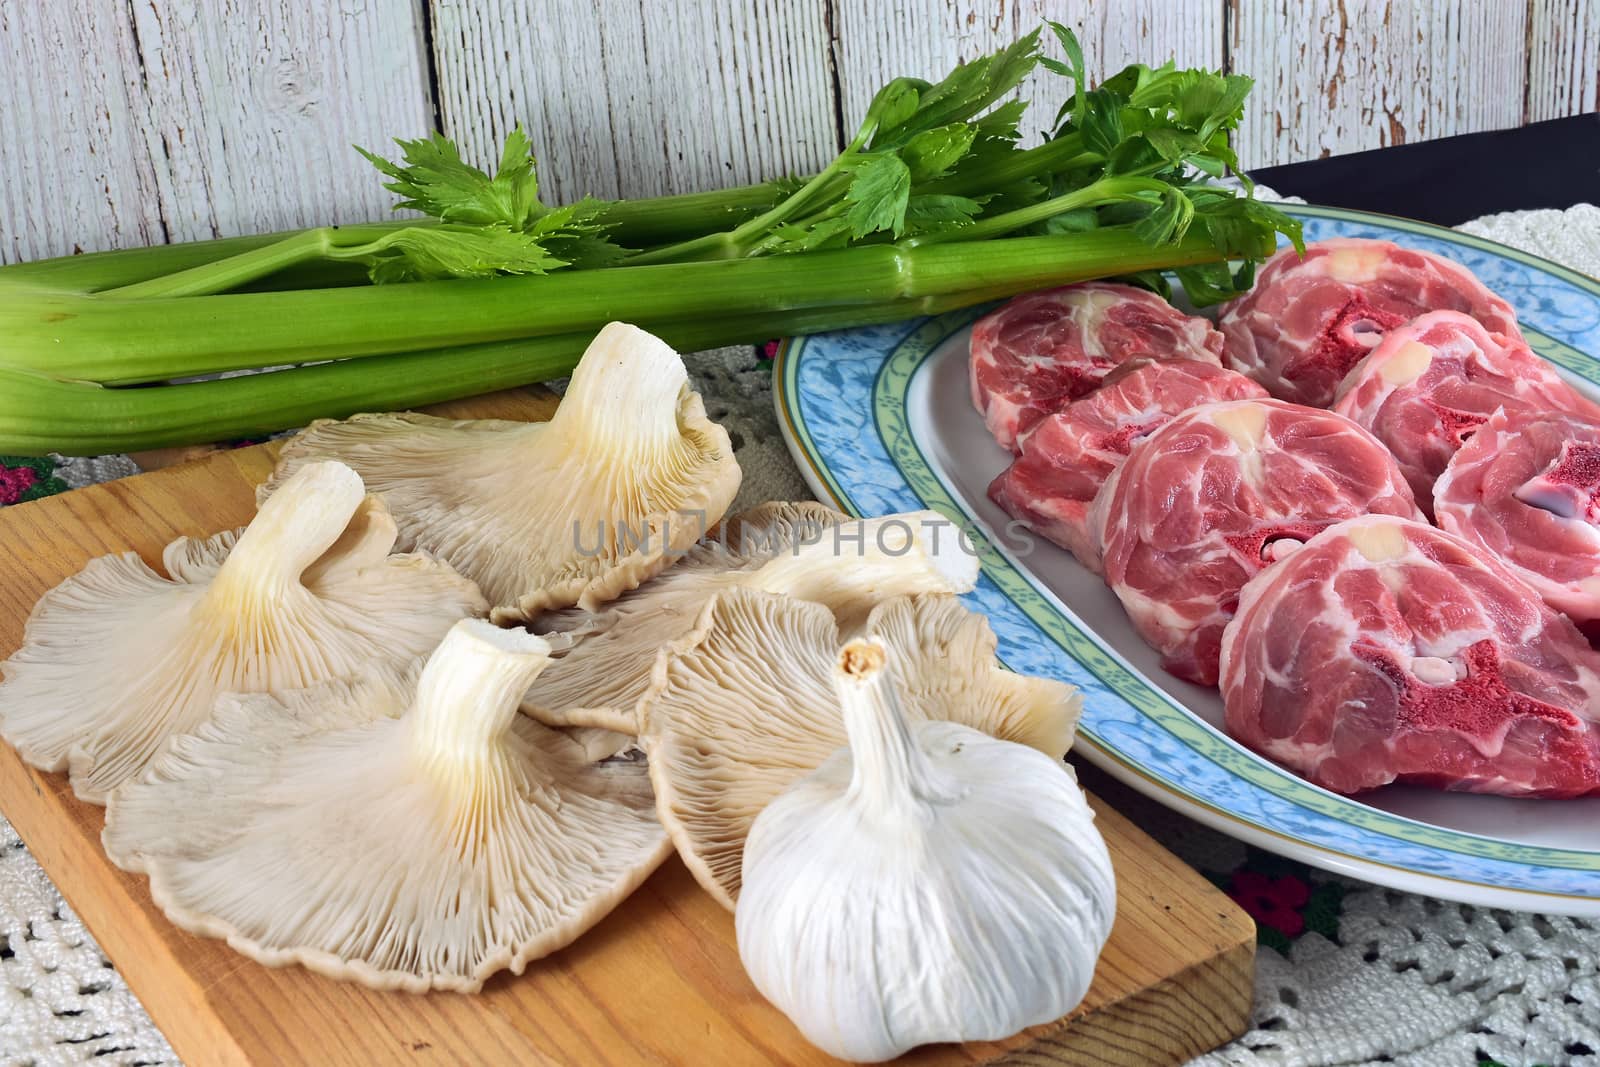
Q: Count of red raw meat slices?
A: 7